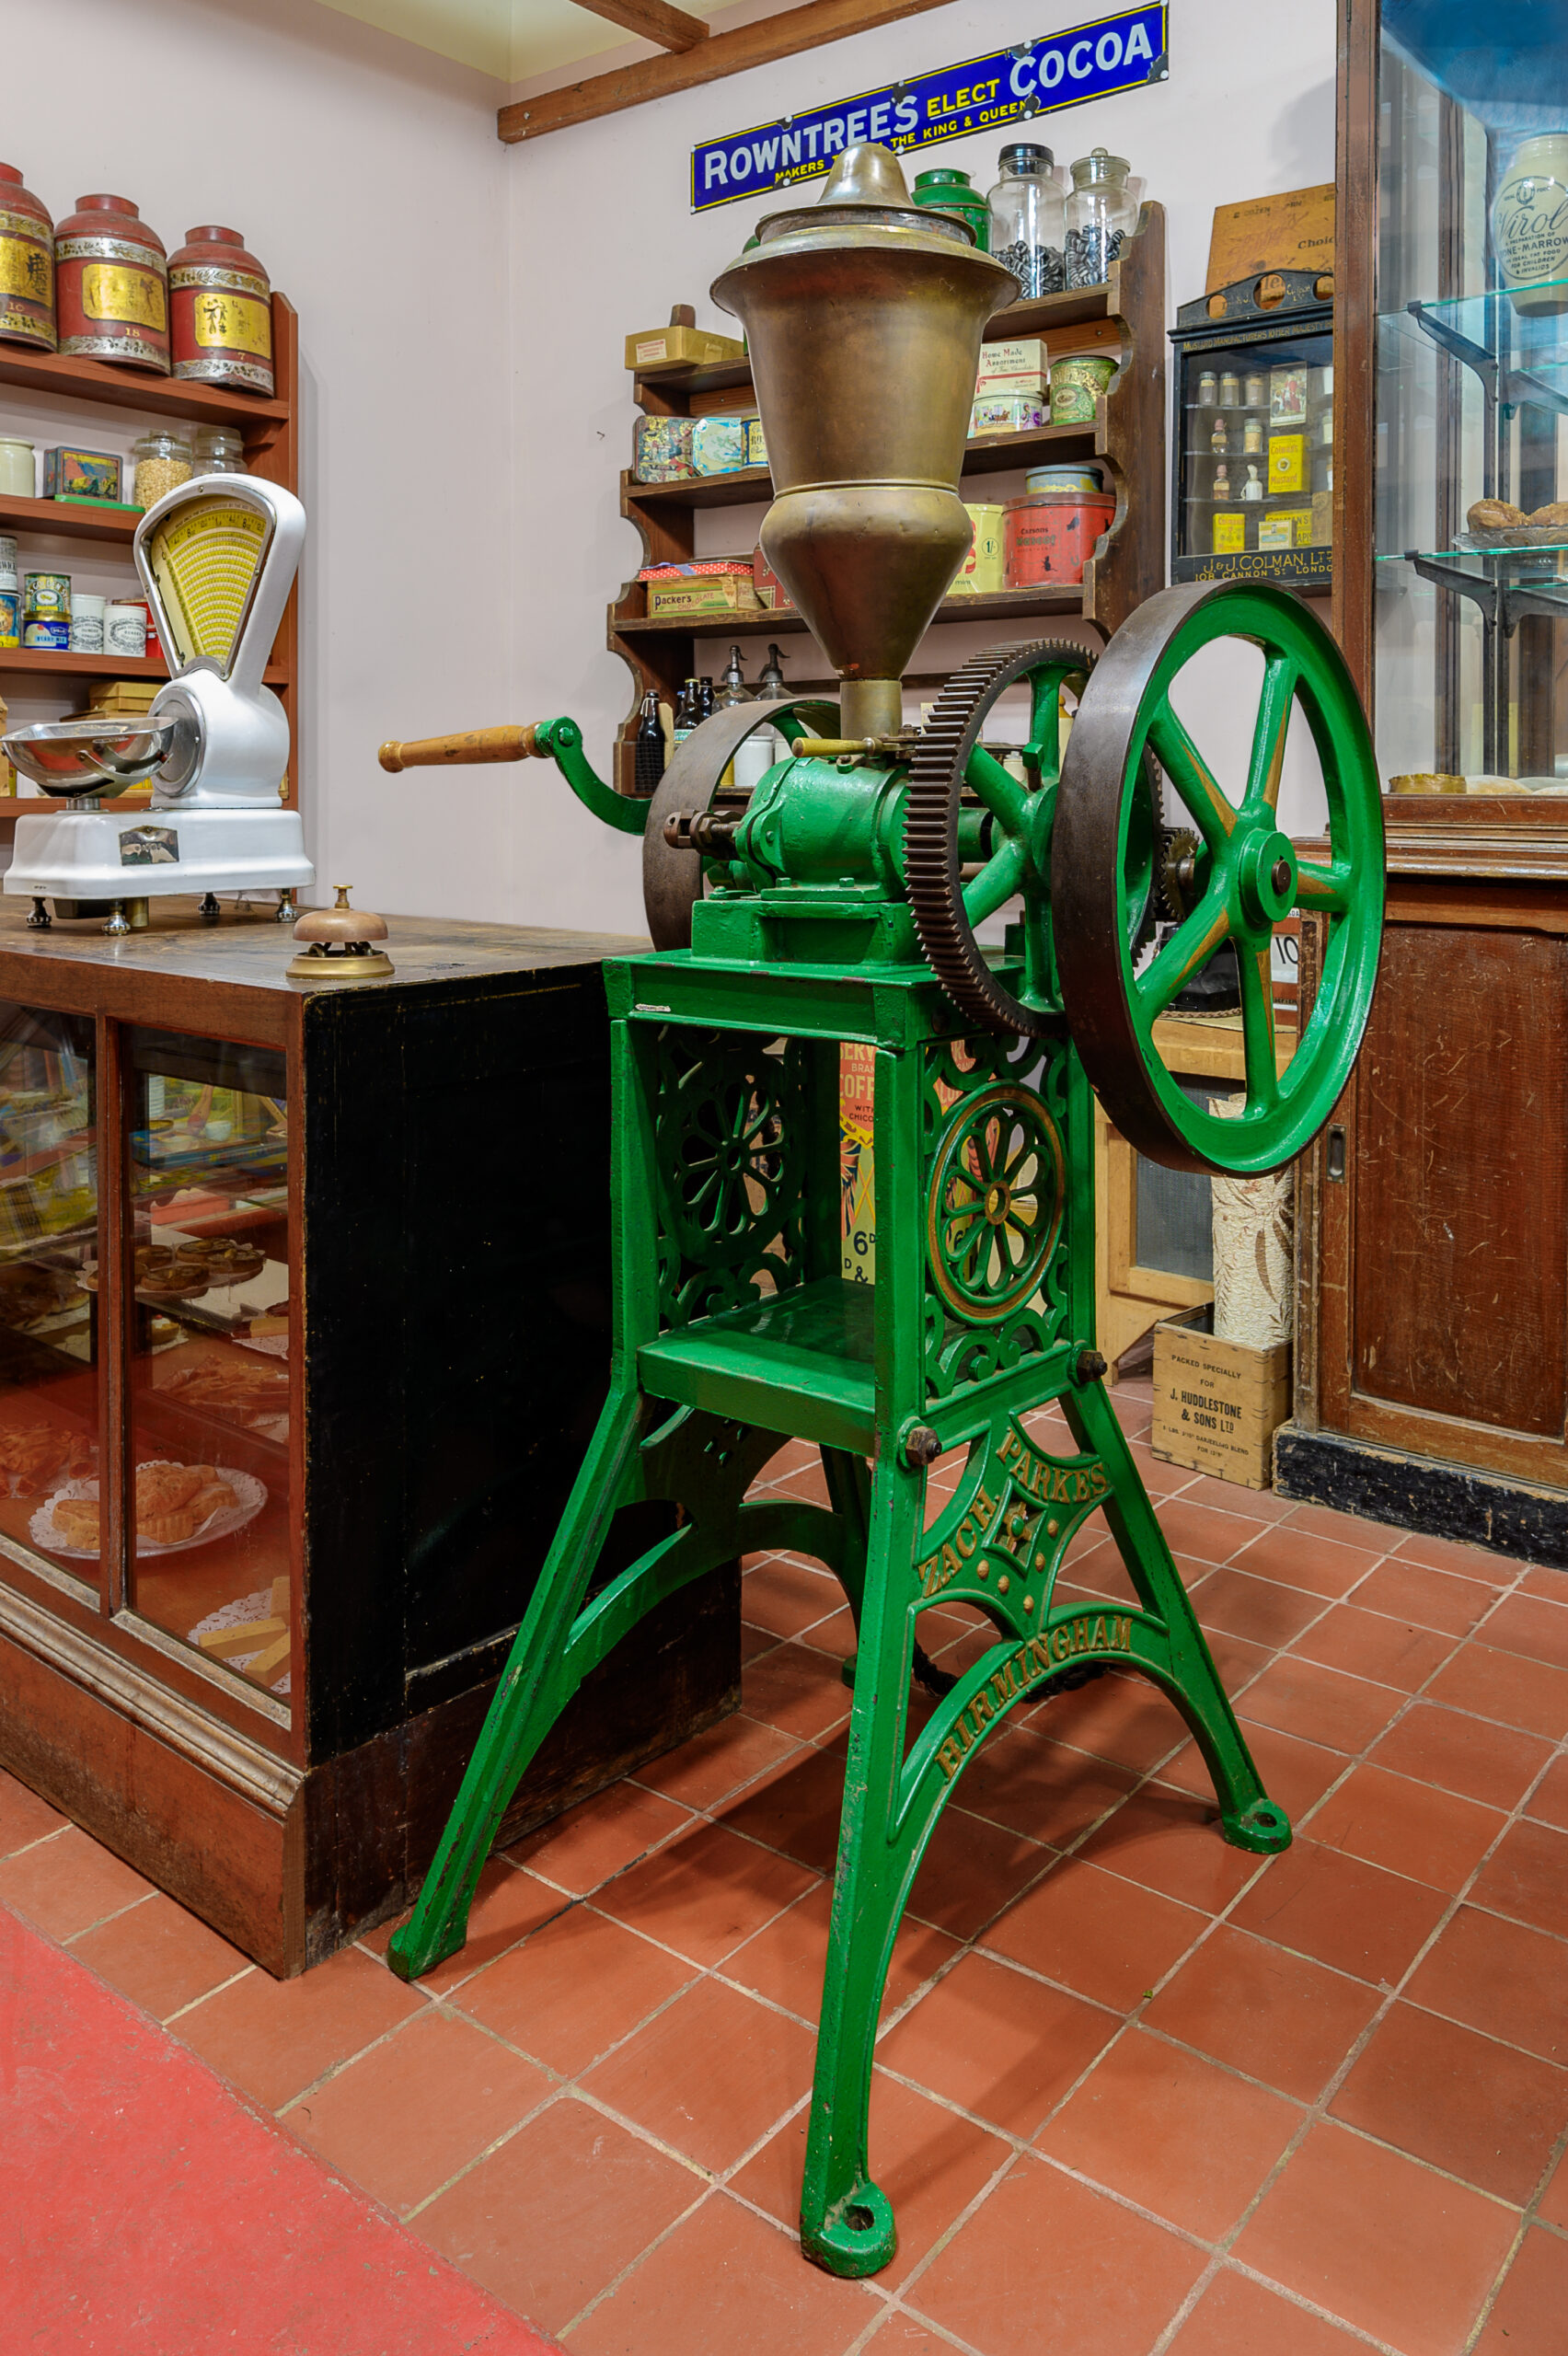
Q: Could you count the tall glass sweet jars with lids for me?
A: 2